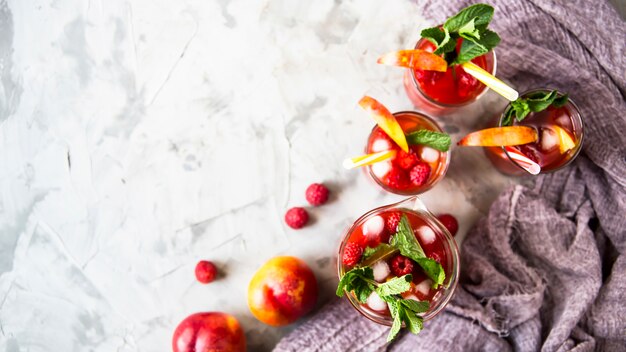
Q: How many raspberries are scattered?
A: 4